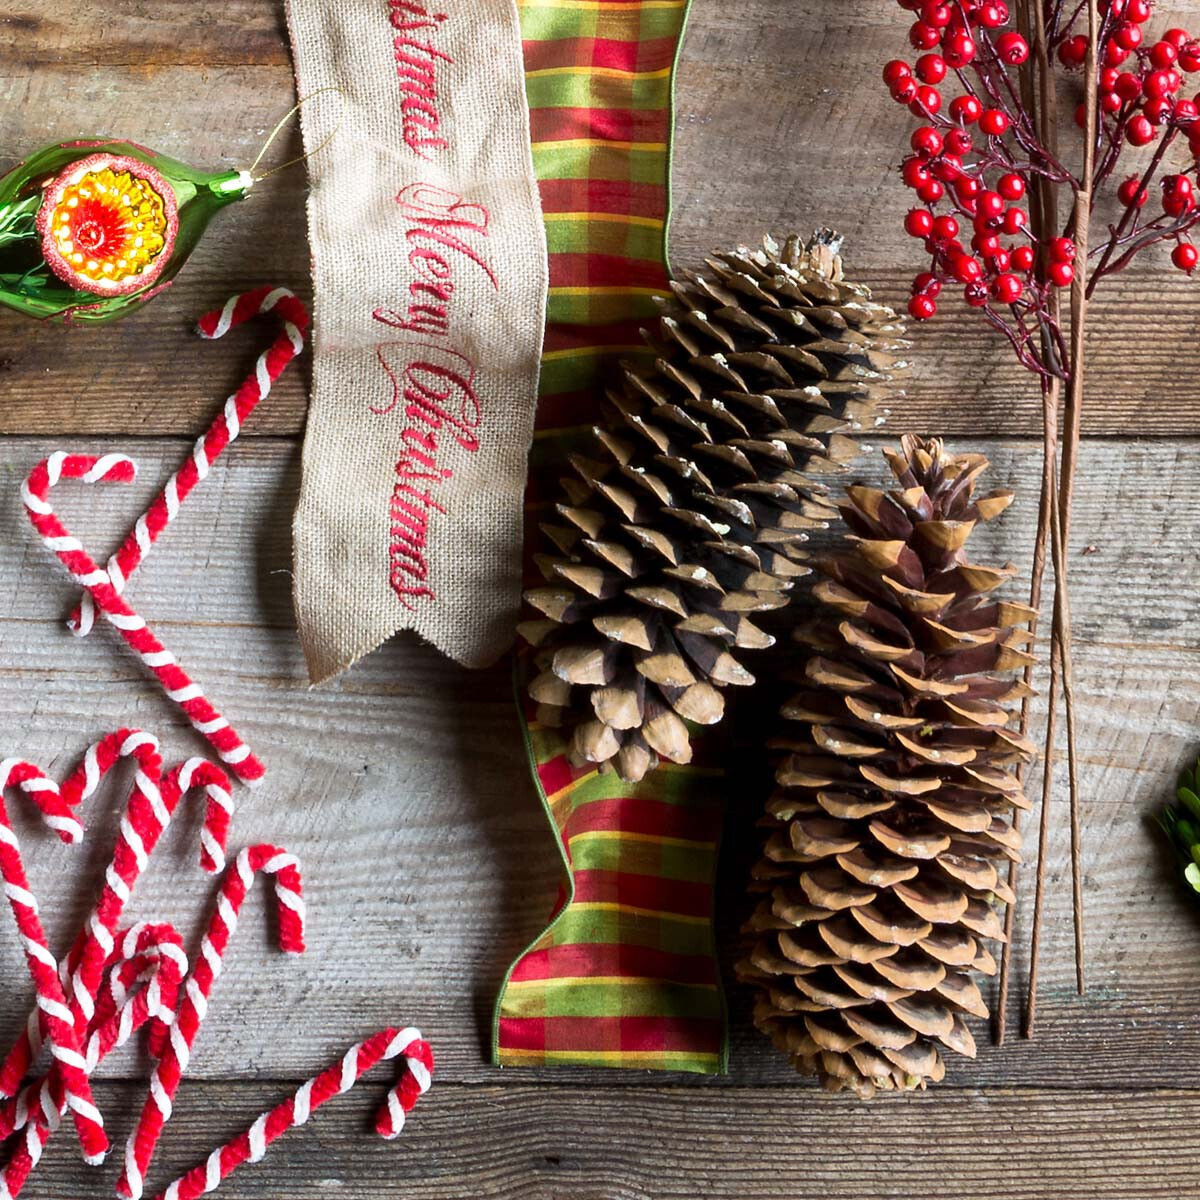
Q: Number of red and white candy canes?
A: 9